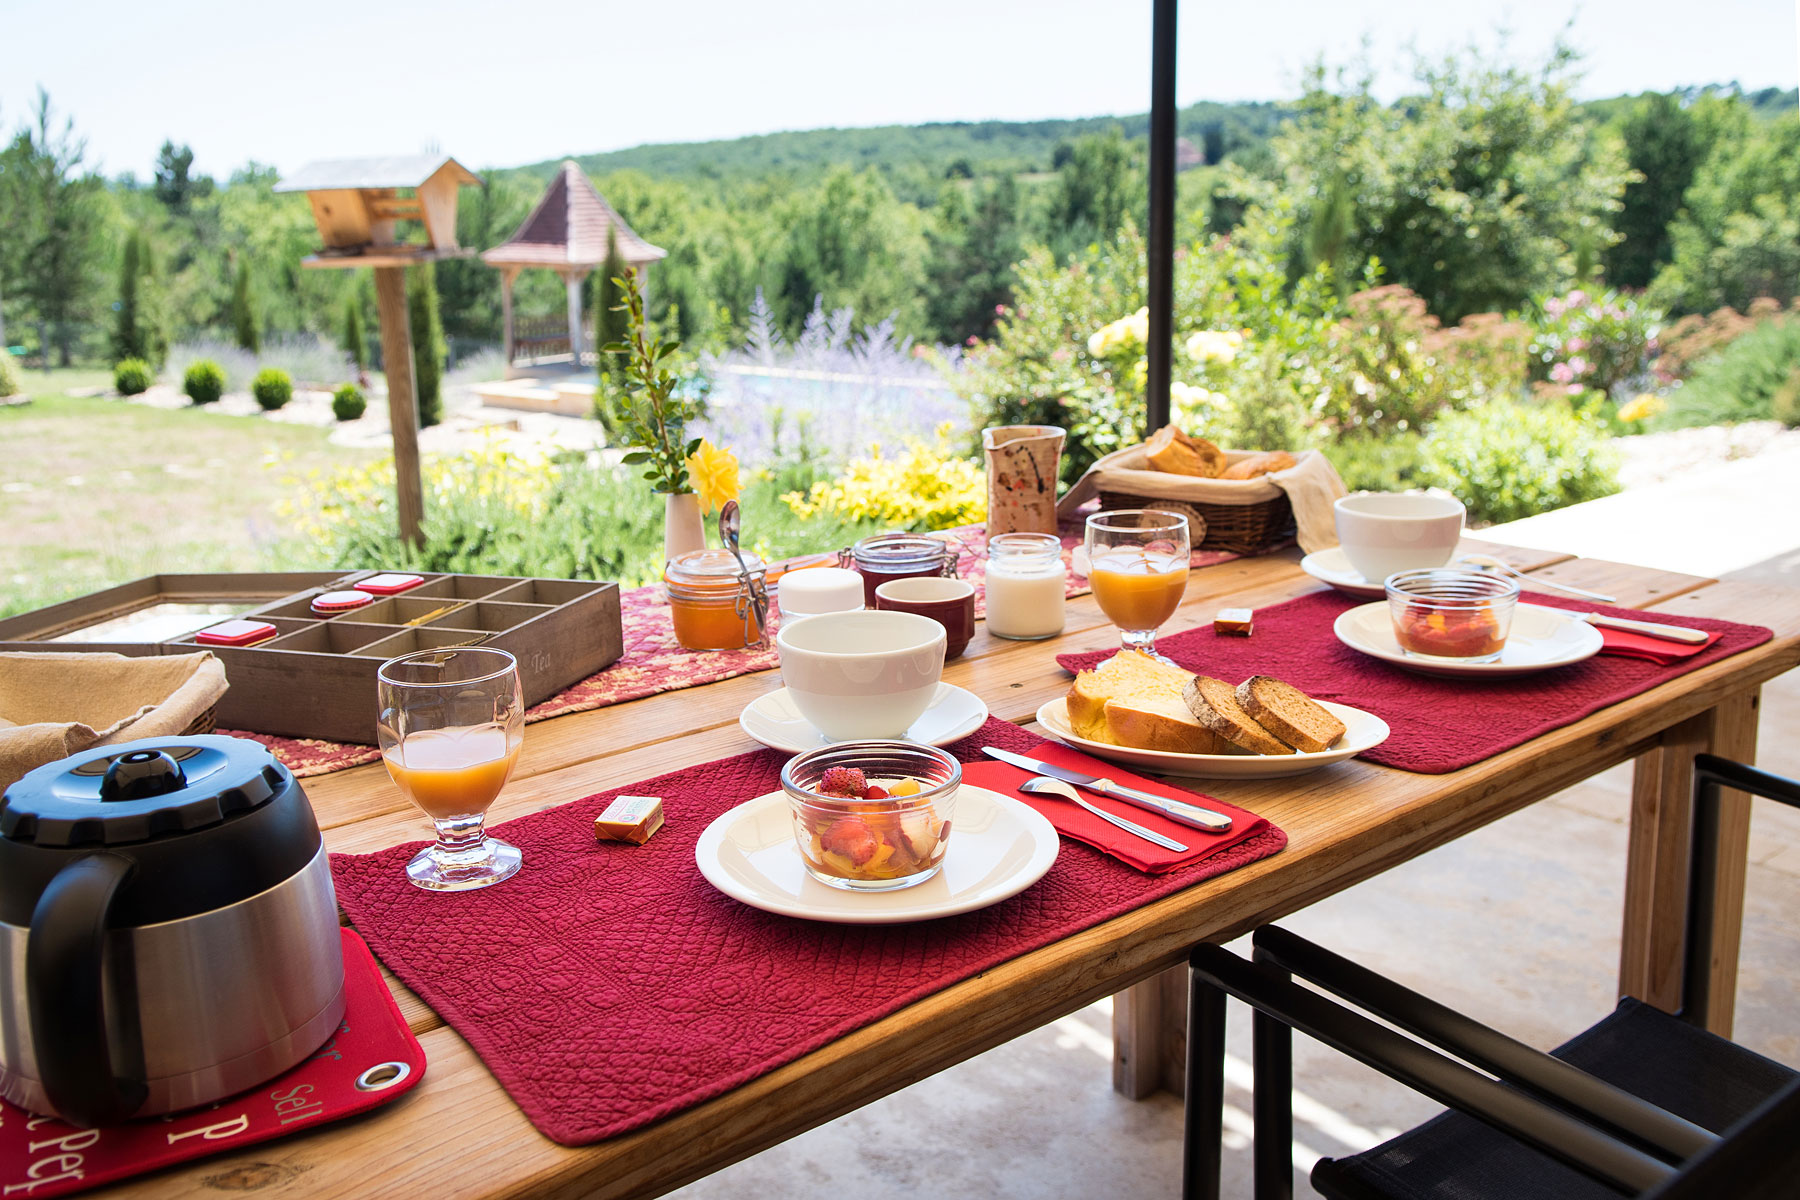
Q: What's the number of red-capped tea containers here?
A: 3